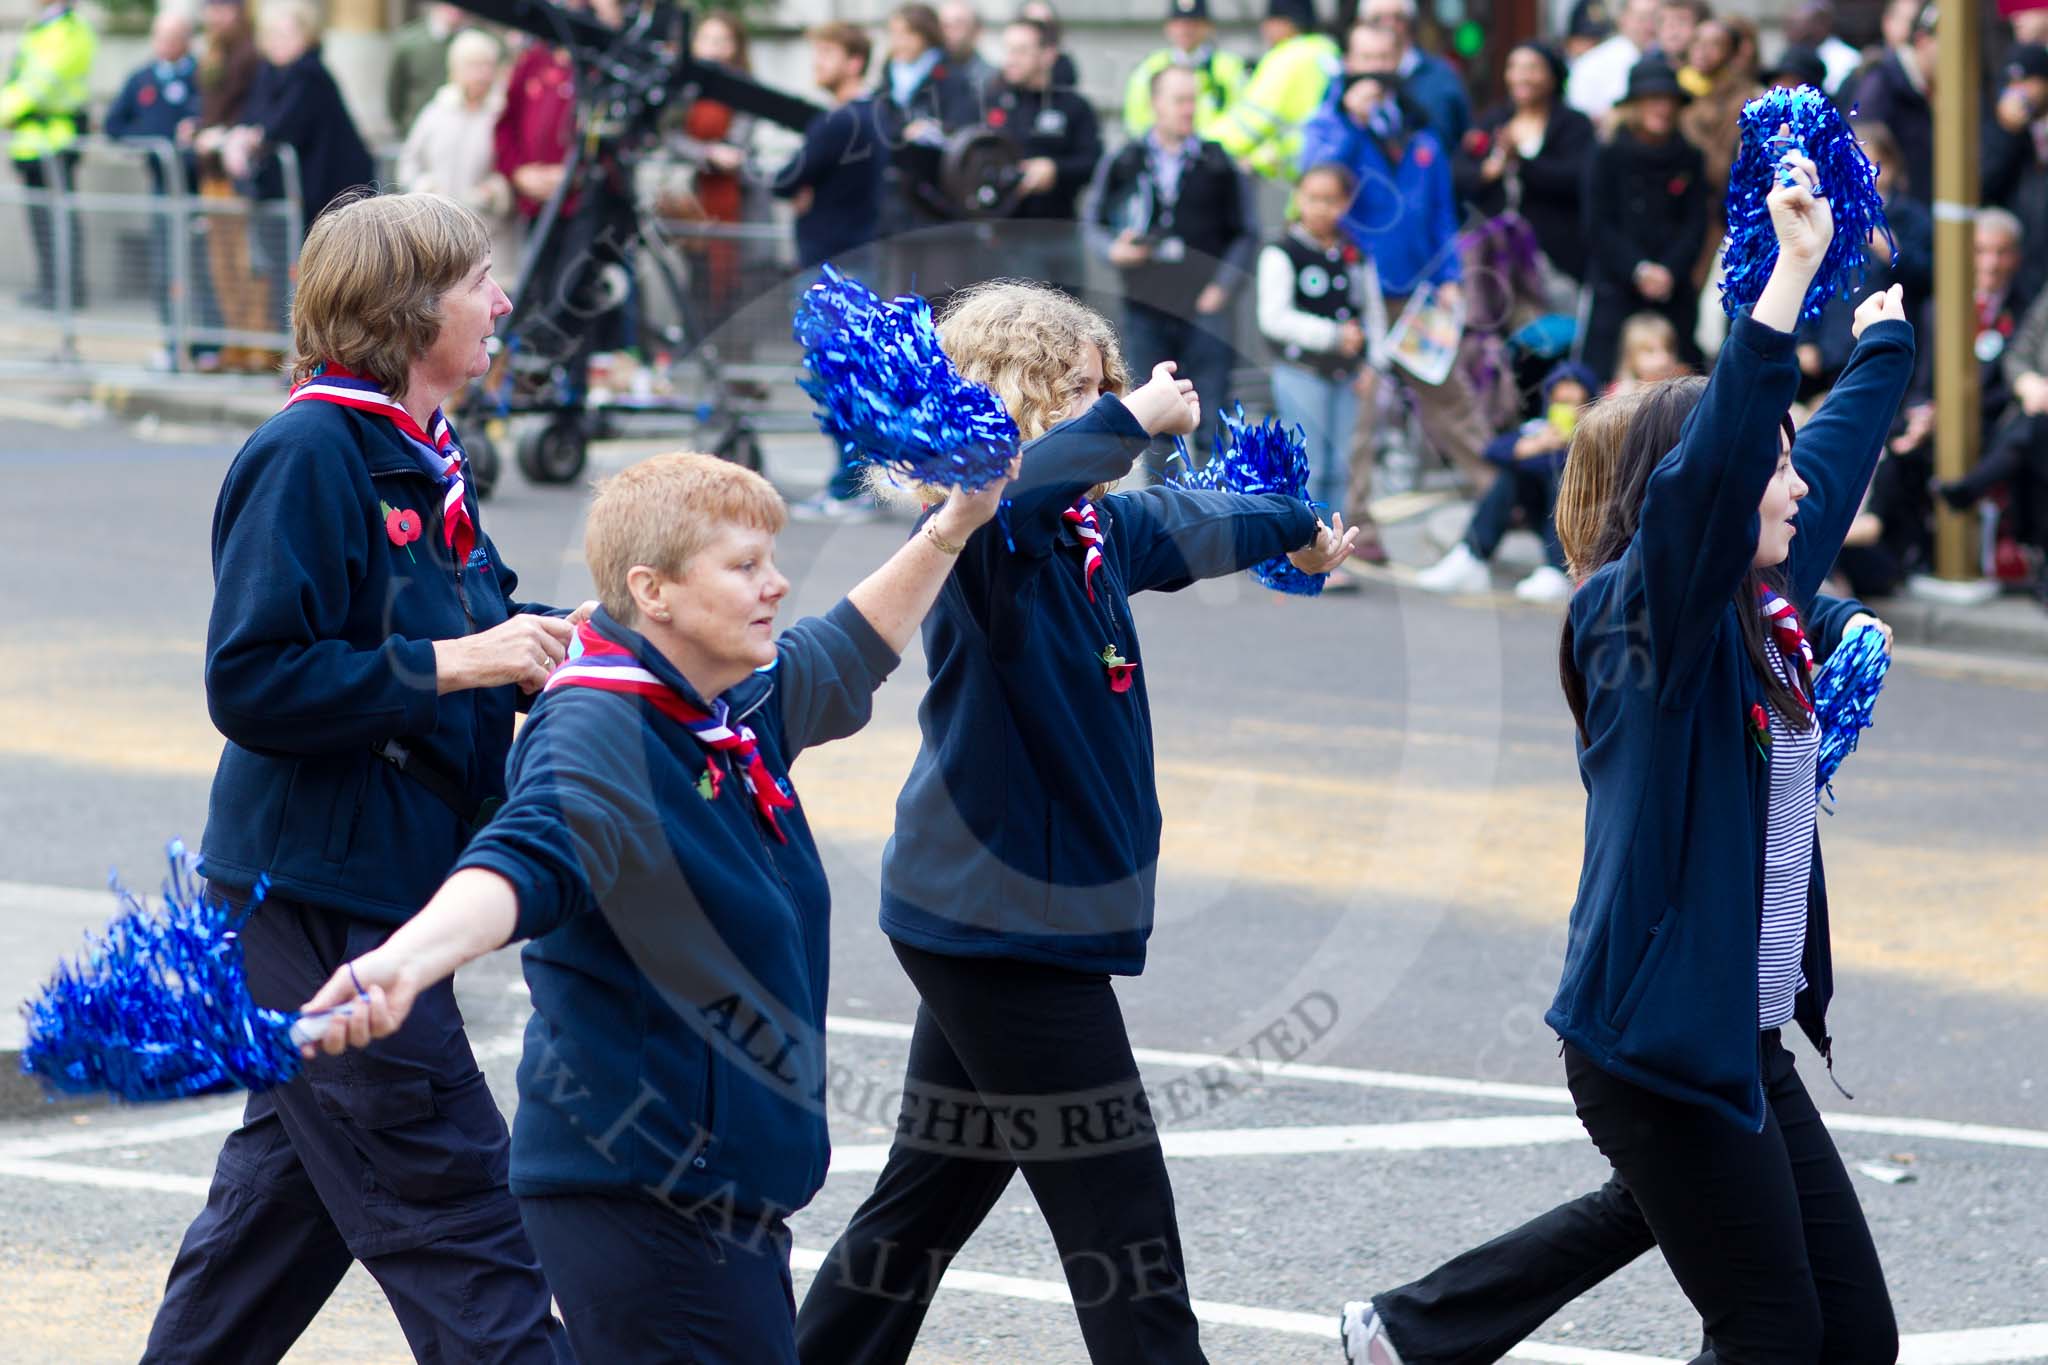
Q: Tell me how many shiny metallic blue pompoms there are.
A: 5